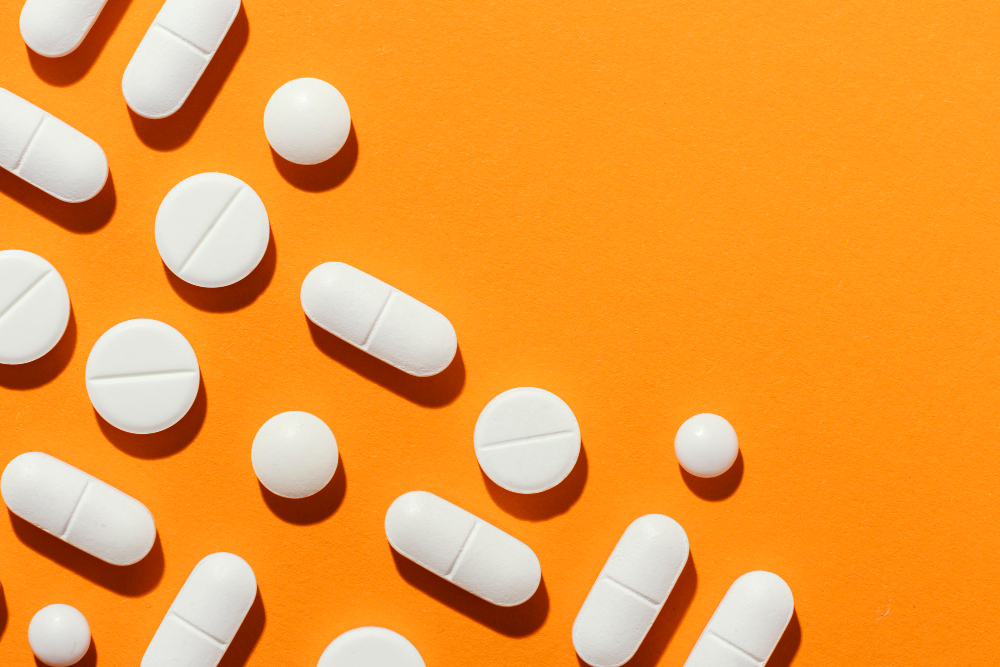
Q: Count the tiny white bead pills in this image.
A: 2